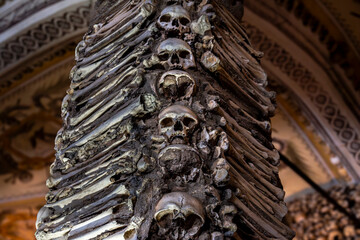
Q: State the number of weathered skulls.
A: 6